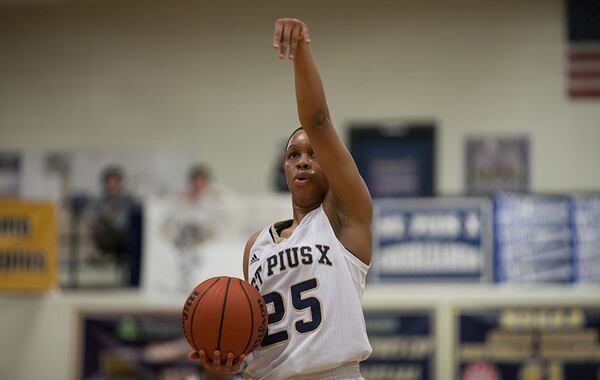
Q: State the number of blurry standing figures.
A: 2